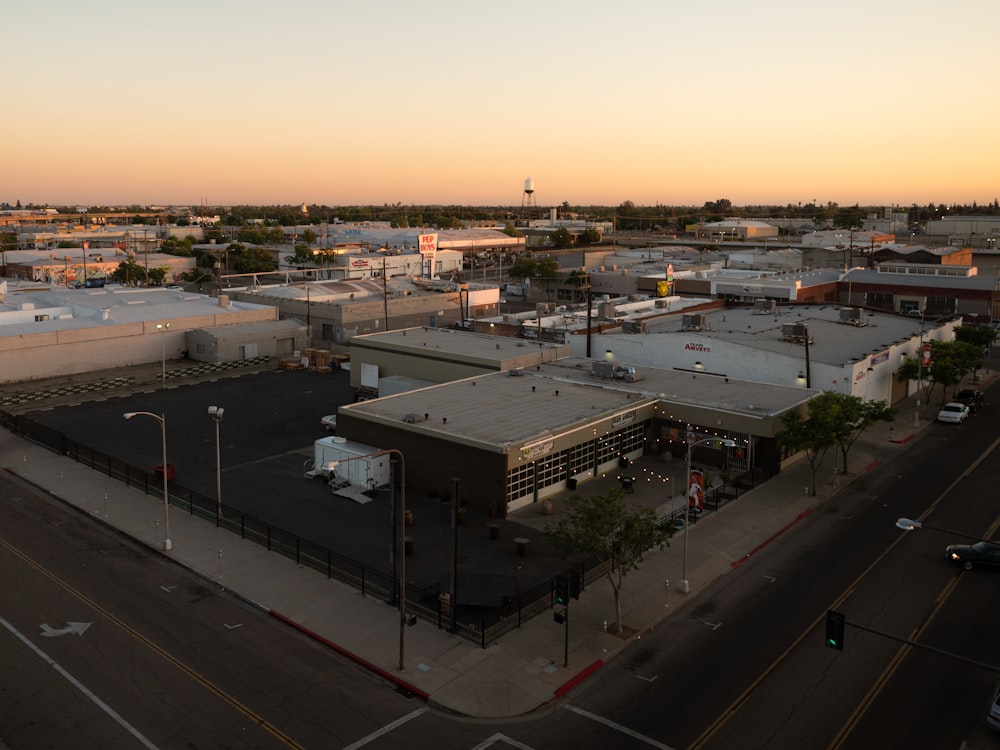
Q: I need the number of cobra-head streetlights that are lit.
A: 0